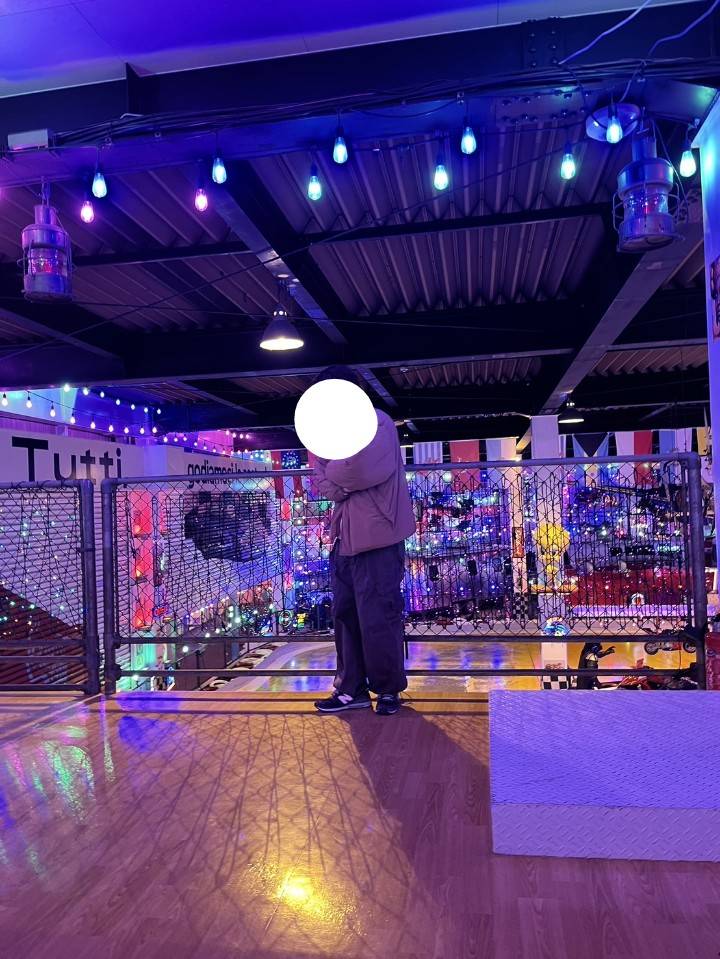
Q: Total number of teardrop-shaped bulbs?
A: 11